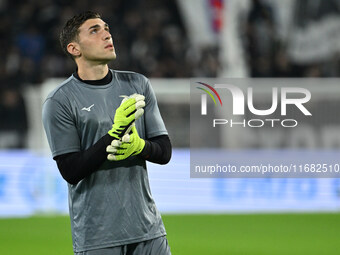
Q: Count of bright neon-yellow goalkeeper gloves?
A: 2